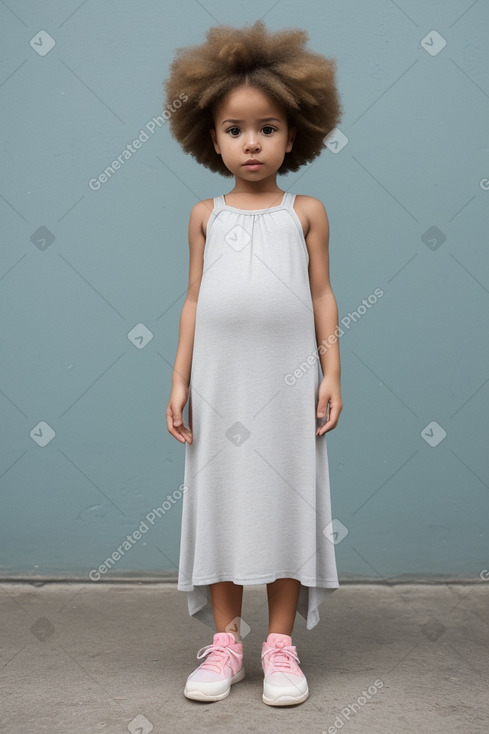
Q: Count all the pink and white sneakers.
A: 2